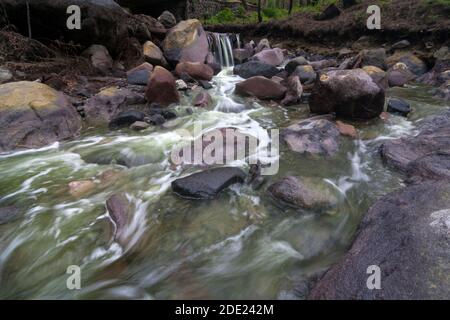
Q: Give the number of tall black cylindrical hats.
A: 0